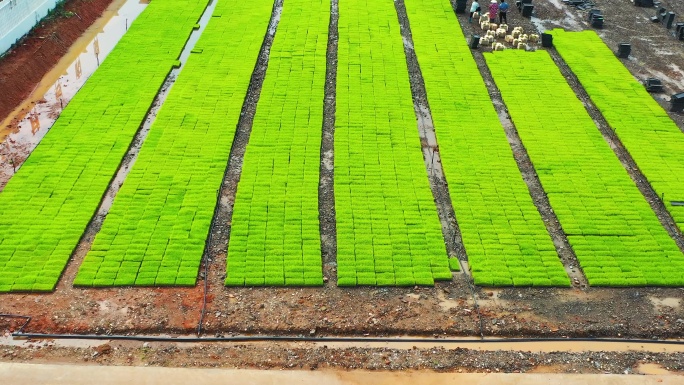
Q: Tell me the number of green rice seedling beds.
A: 7